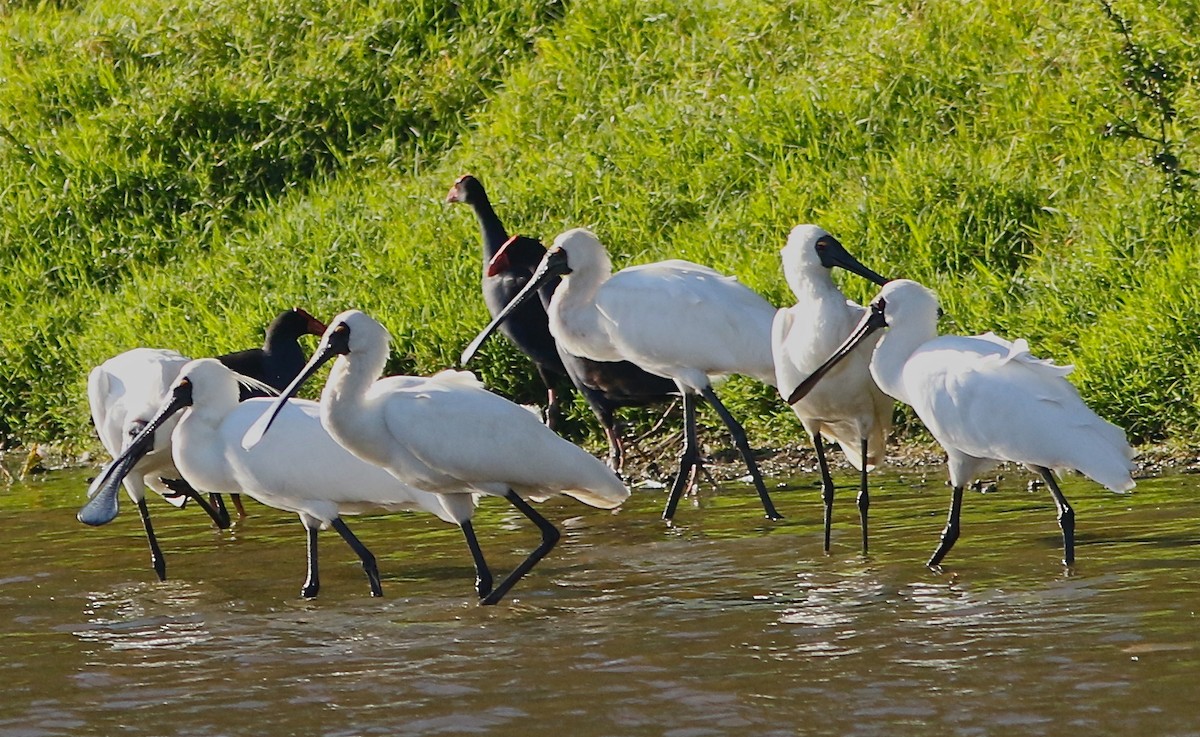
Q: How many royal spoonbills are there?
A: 6